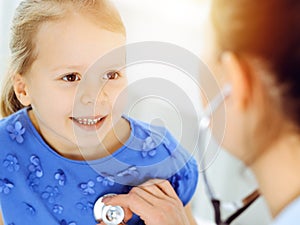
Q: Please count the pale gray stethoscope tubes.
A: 1